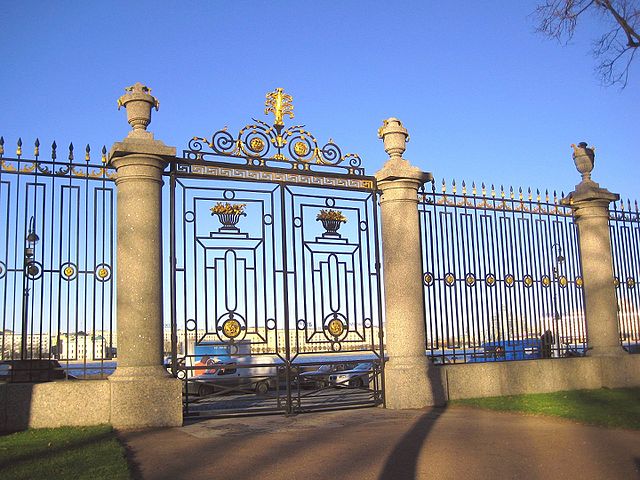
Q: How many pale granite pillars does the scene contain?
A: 3